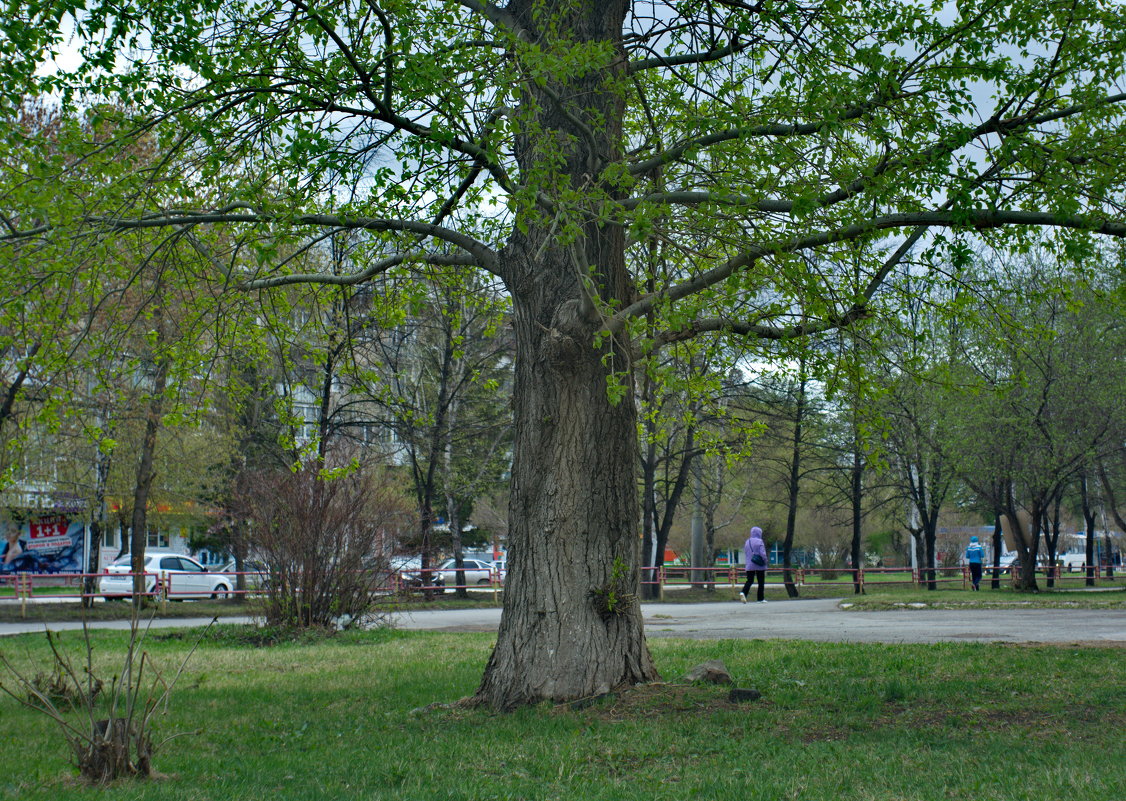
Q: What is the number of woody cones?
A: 0